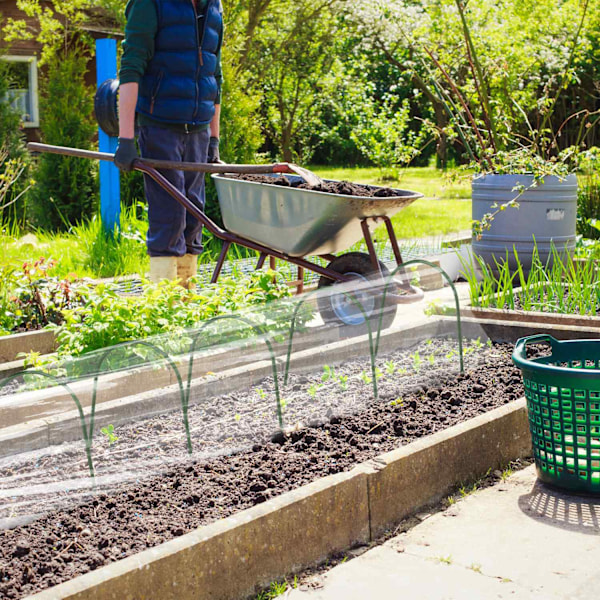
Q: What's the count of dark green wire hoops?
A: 5